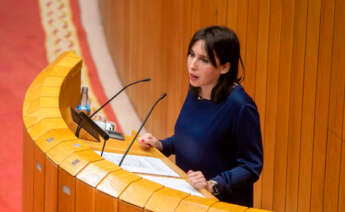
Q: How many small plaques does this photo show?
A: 5